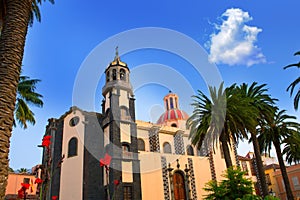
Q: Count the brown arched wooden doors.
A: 1